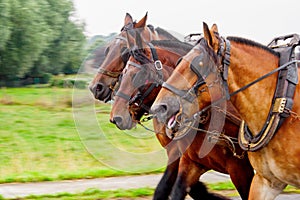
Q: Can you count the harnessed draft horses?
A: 3